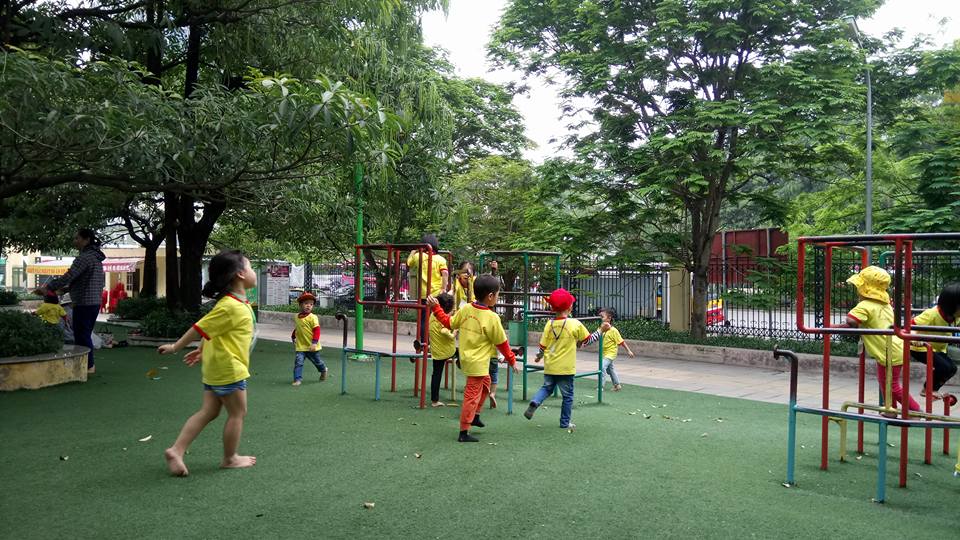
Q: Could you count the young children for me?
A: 11